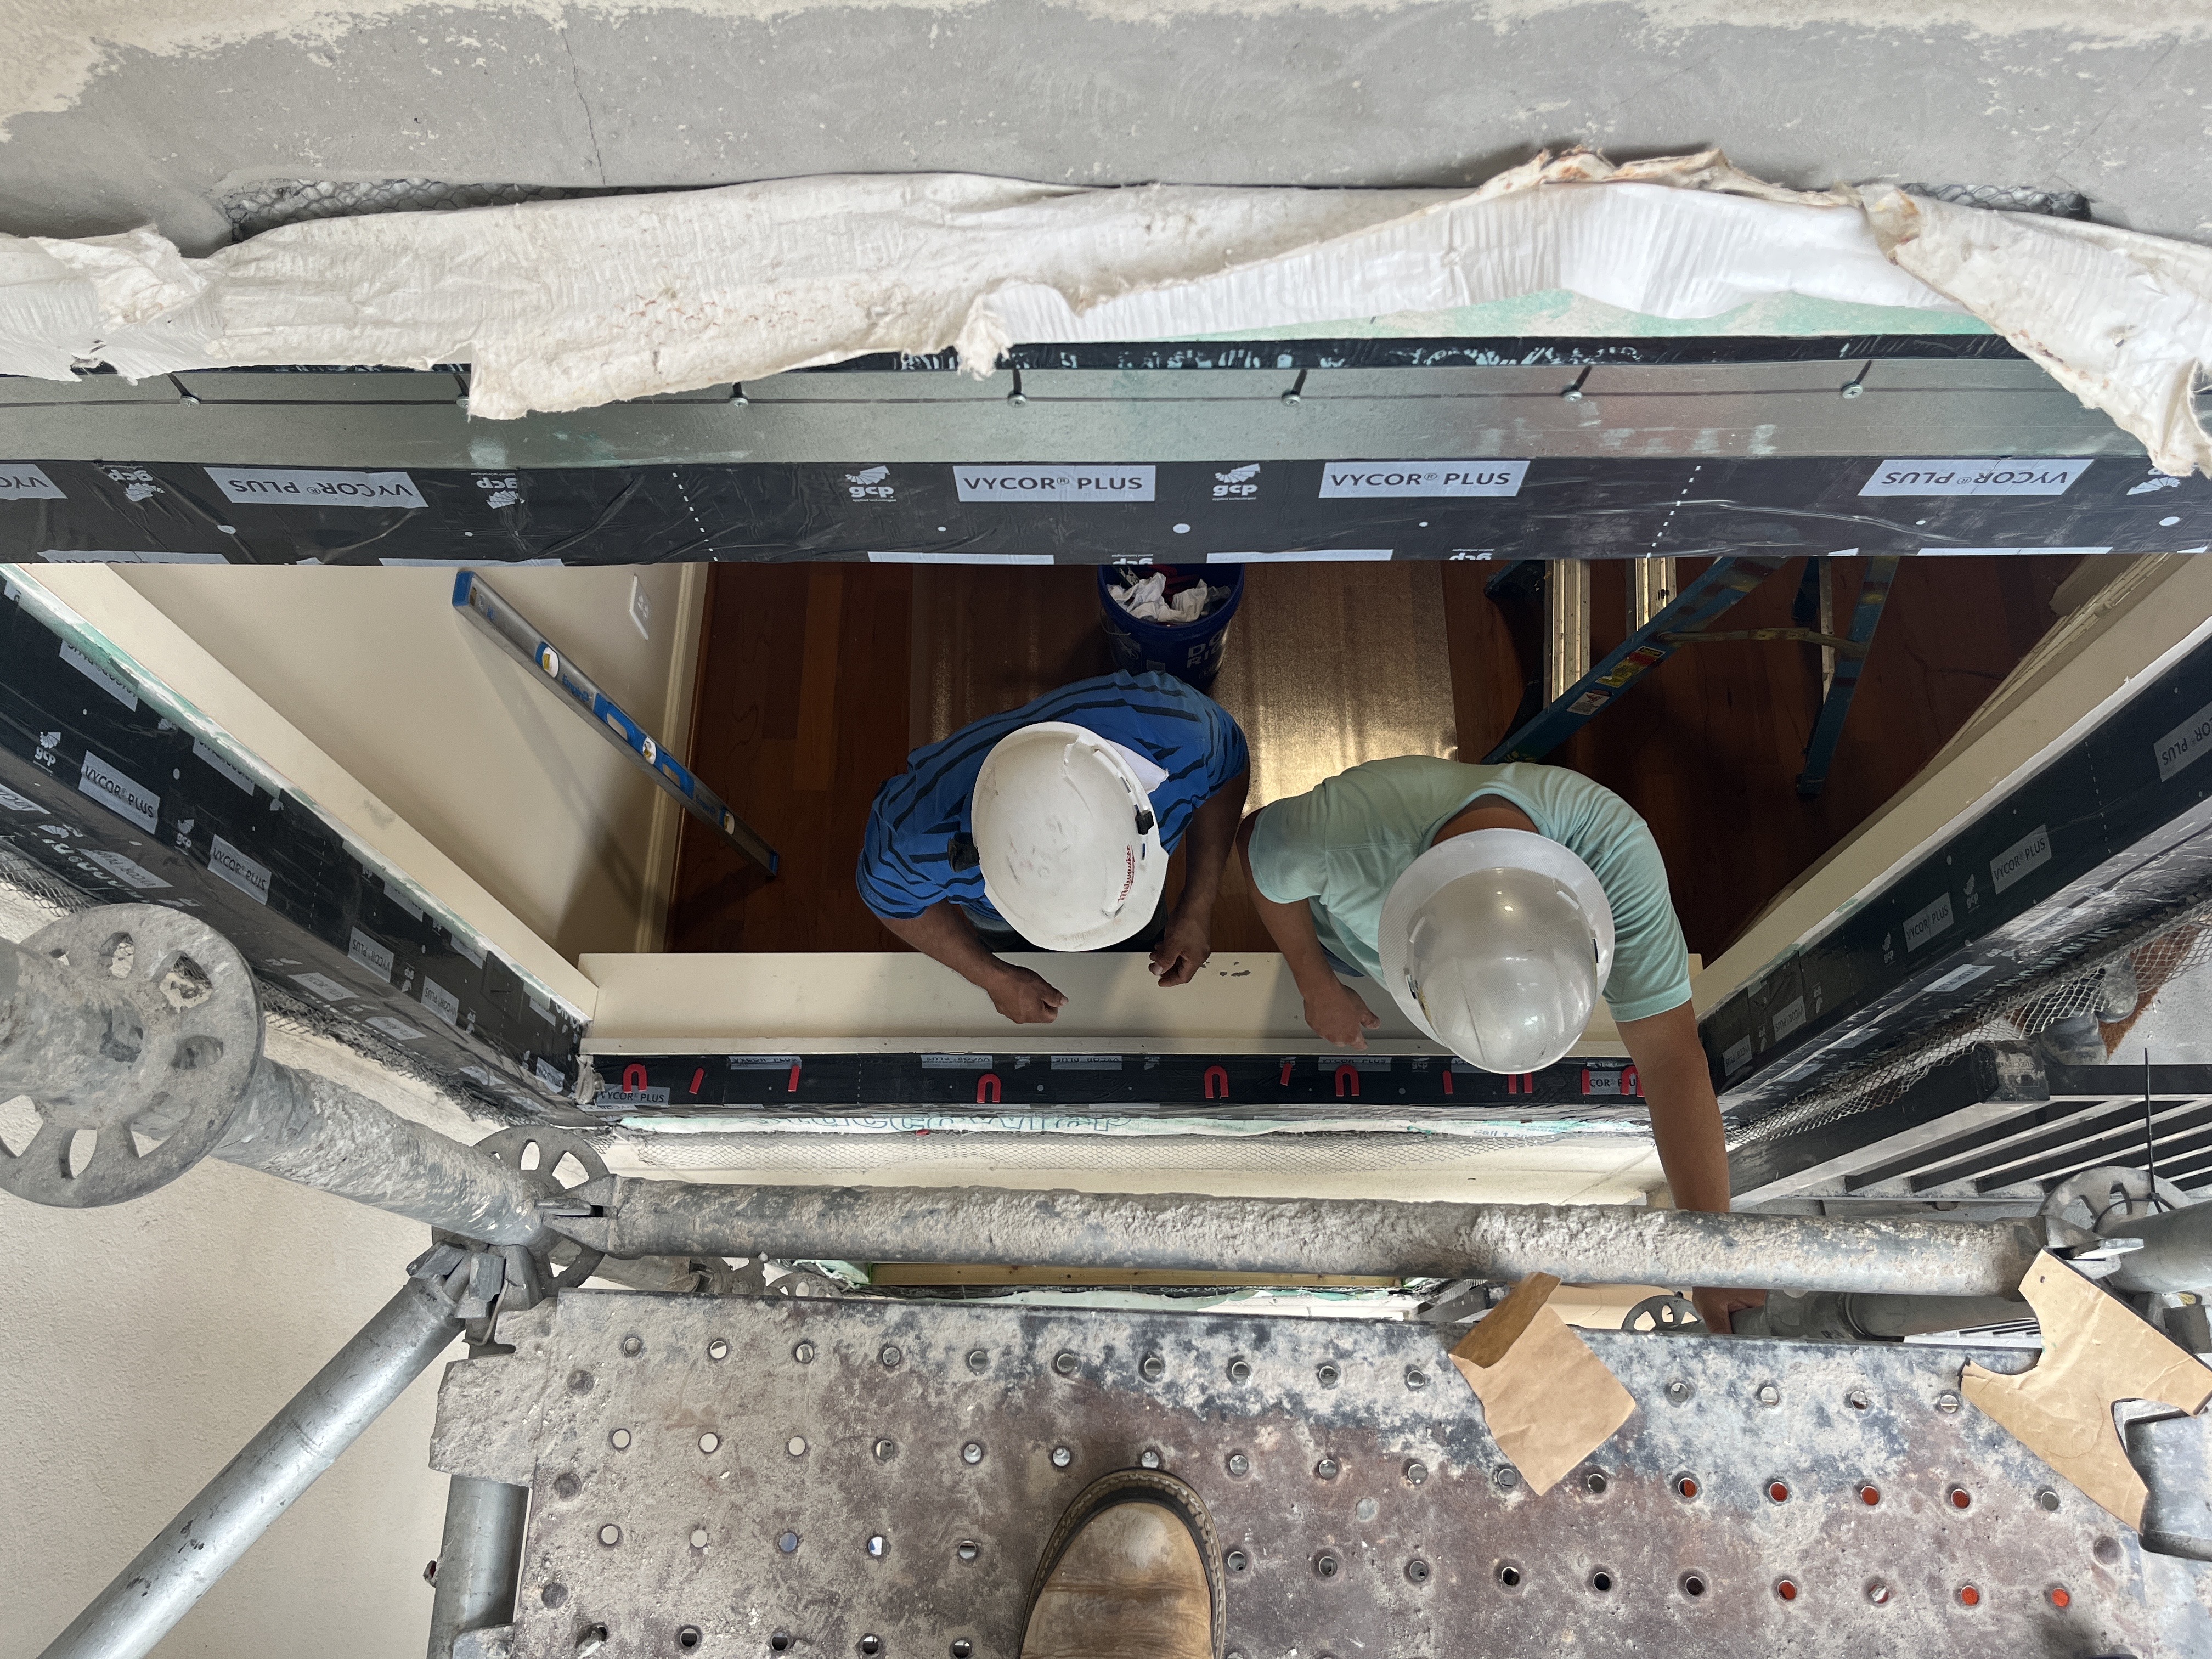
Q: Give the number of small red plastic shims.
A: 11